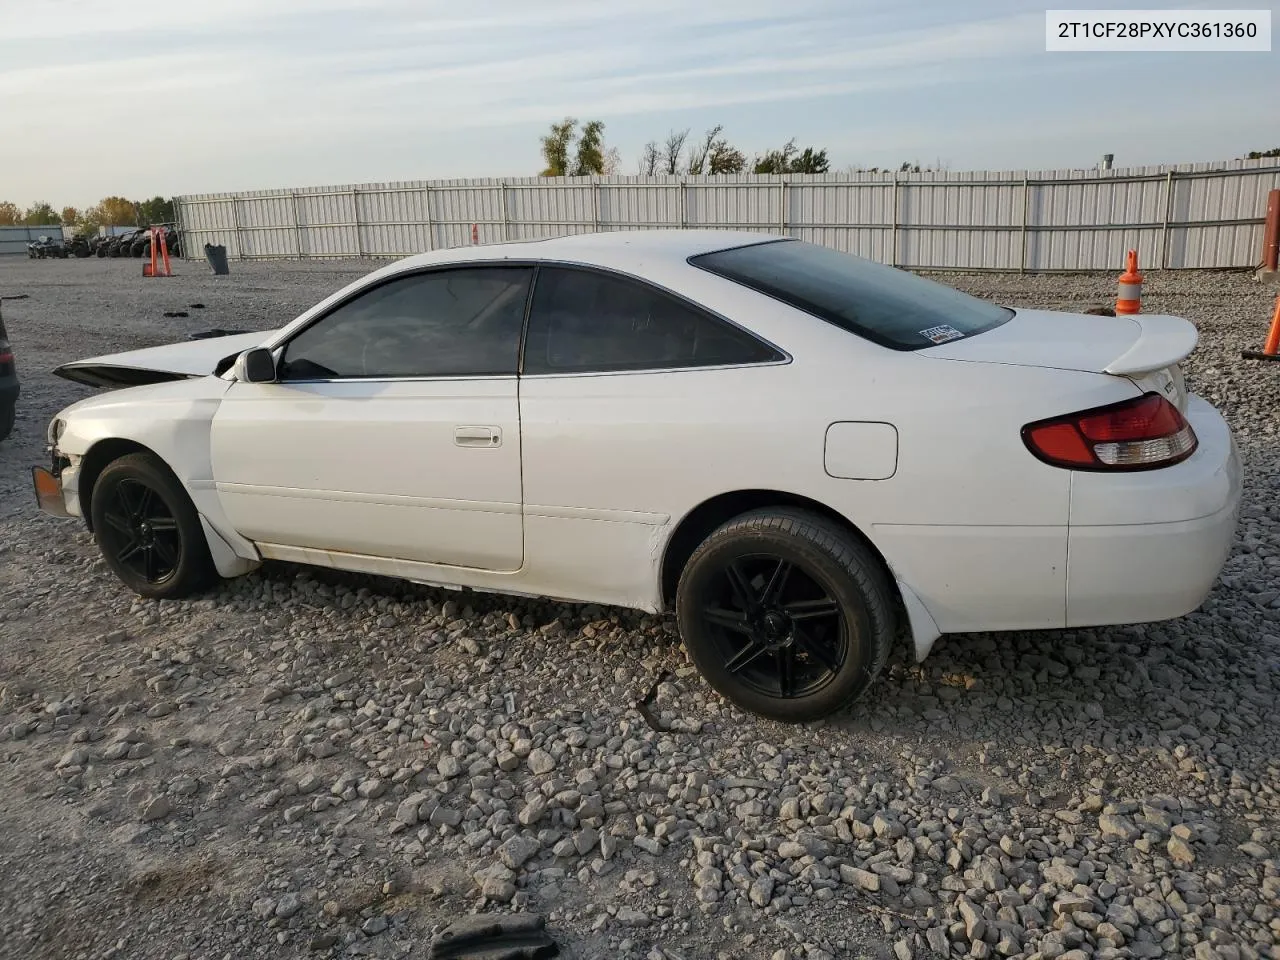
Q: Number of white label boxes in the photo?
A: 1